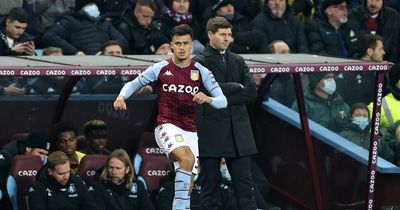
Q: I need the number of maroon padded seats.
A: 4